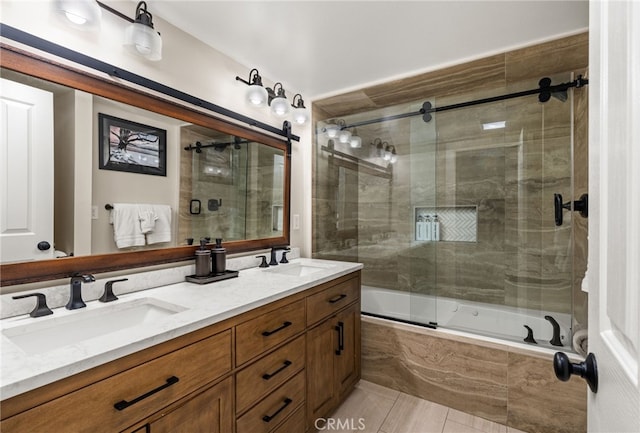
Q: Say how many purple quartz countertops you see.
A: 0